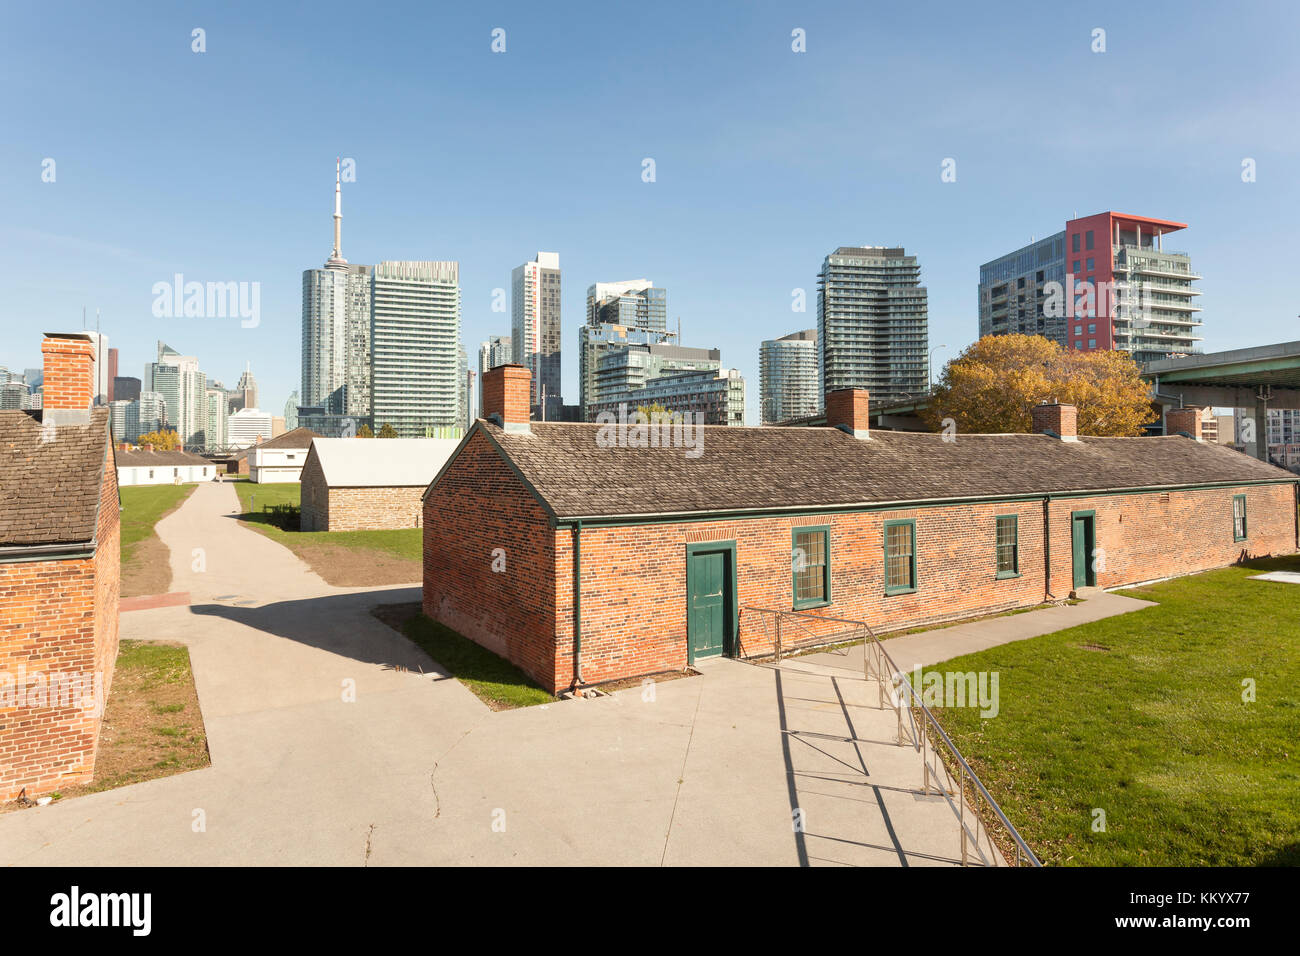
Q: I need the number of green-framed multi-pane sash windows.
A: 4